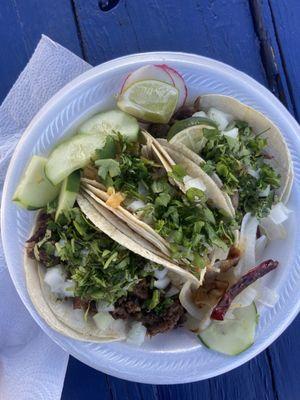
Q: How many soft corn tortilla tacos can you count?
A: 3